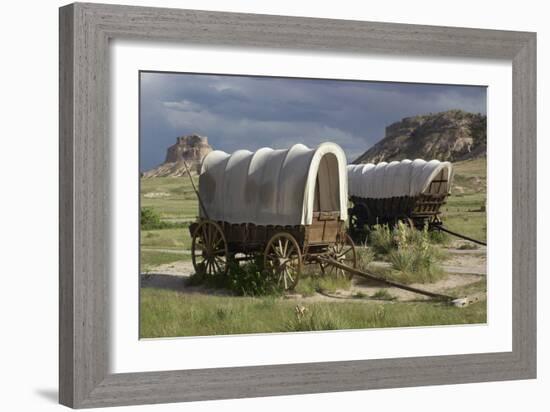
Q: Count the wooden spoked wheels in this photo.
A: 4